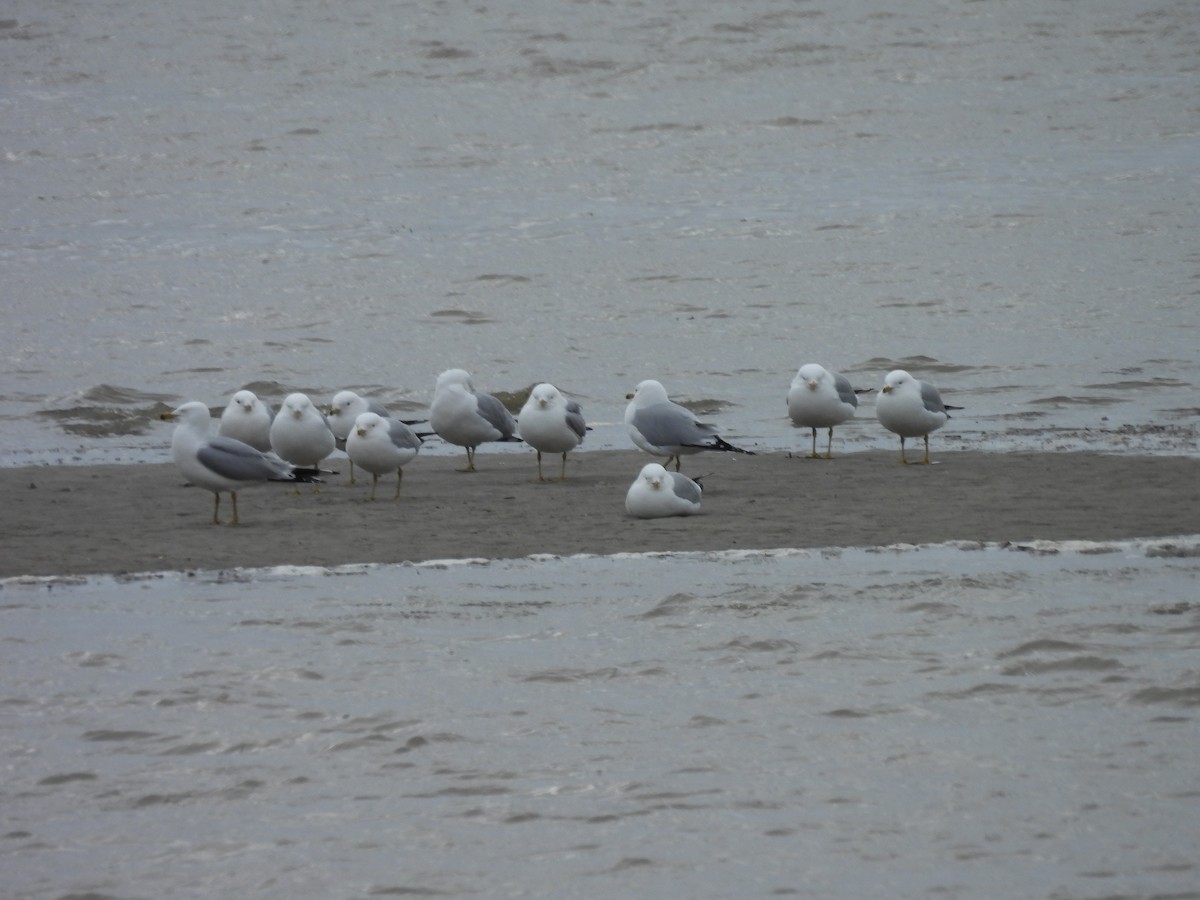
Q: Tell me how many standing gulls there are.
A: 10